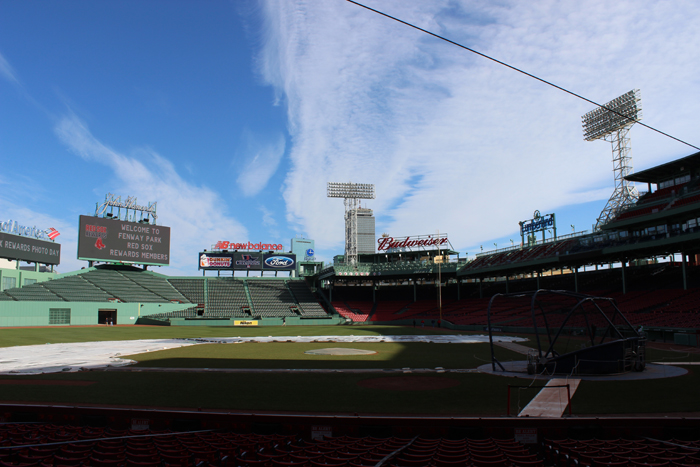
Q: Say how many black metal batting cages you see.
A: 1